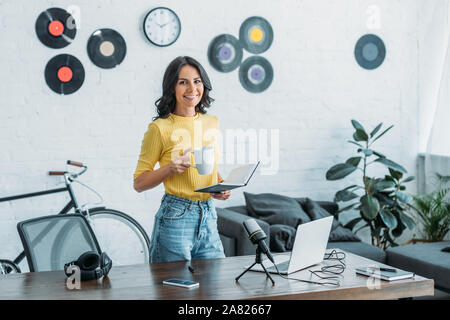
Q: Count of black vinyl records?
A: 7